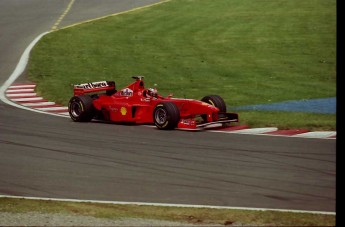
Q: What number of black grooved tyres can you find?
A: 3